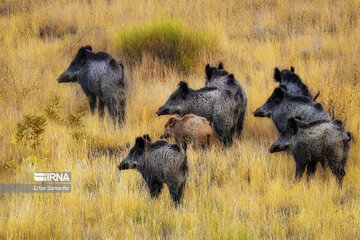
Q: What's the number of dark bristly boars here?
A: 7